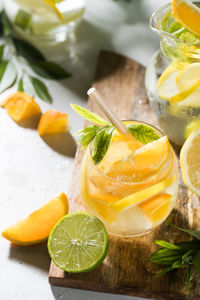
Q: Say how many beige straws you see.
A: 1